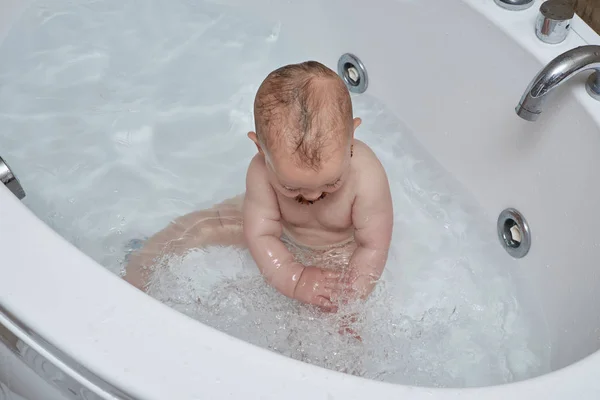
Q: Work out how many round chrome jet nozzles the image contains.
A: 2